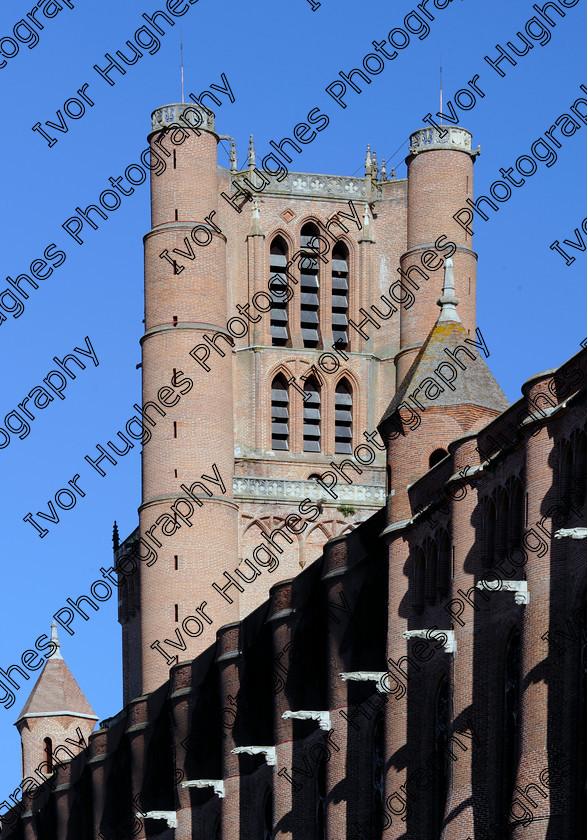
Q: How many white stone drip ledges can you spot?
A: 8